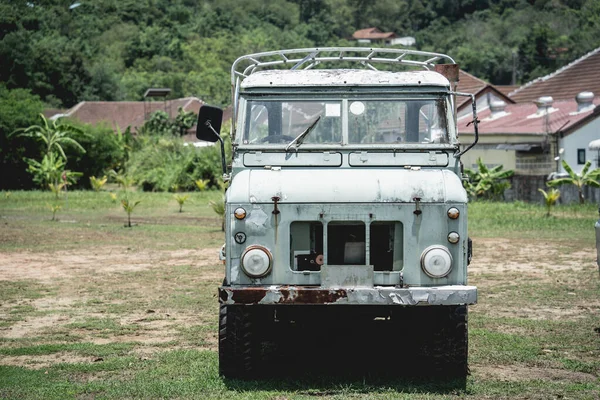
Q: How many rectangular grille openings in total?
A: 3